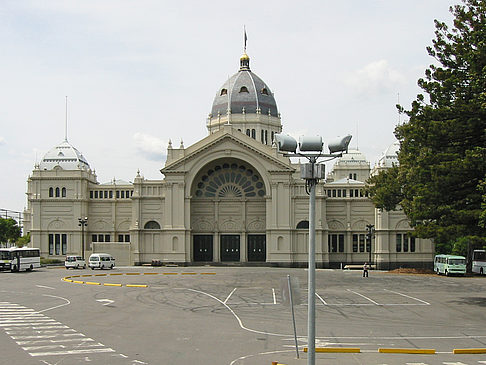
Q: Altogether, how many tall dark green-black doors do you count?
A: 3